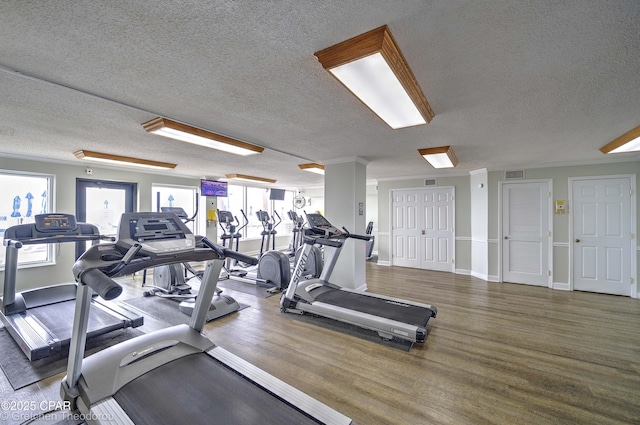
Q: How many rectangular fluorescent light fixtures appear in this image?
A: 7